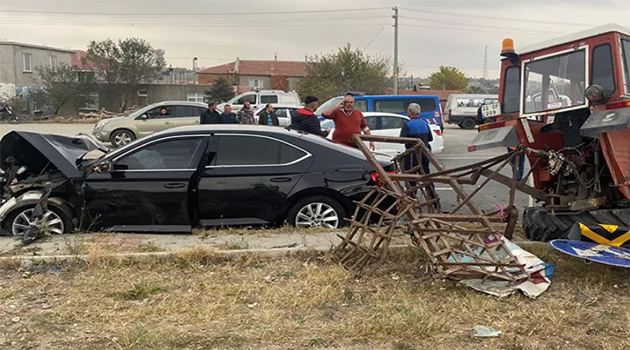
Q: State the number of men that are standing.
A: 7